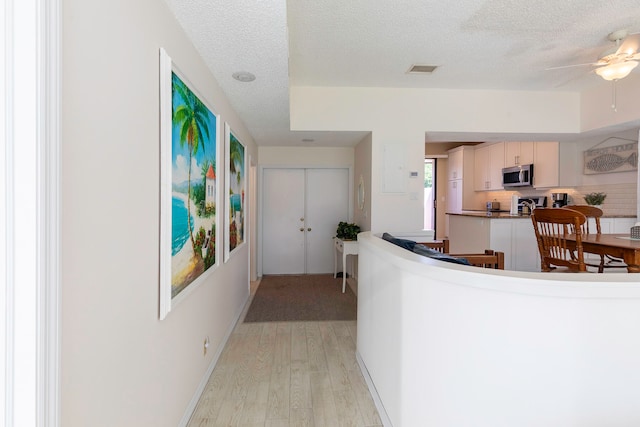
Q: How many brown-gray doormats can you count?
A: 1